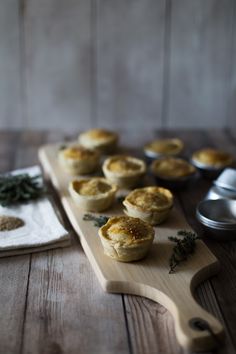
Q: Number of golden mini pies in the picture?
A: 9